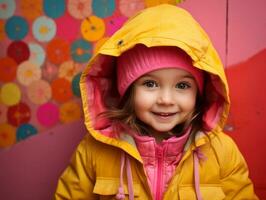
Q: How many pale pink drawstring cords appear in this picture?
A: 3